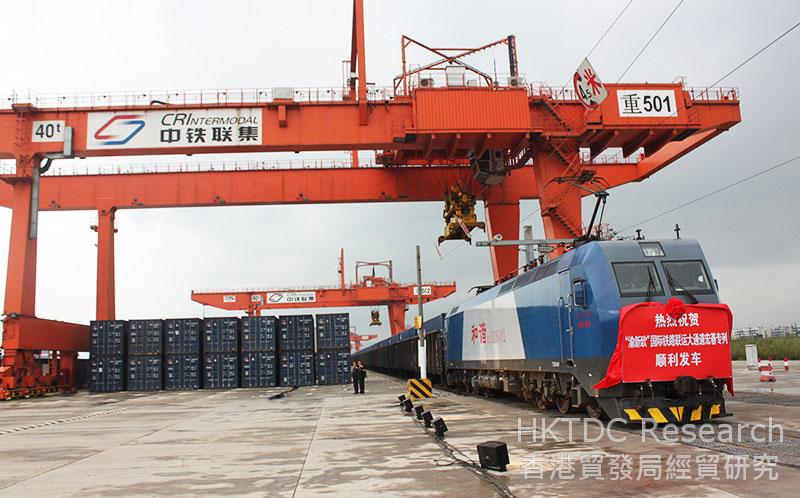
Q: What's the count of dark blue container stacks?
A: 7